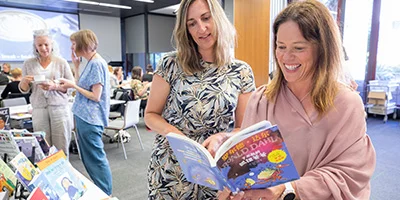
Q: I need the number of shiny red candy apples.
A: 0